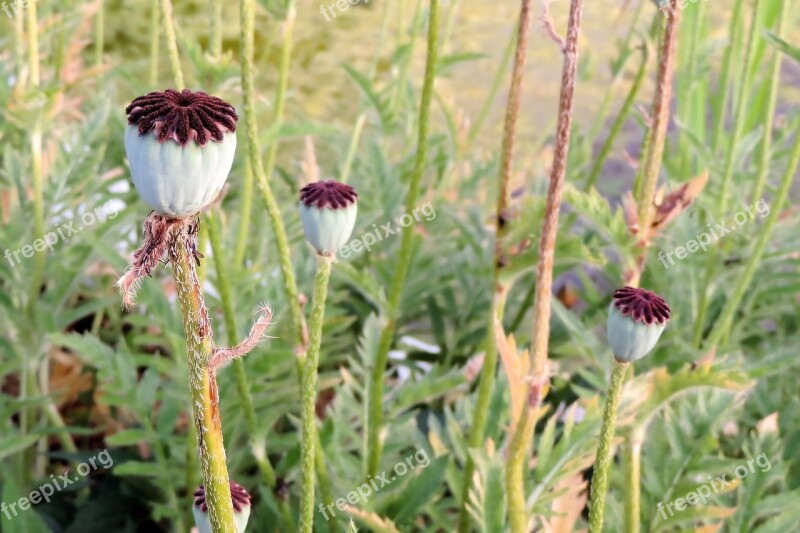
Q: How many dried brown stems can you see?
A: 3